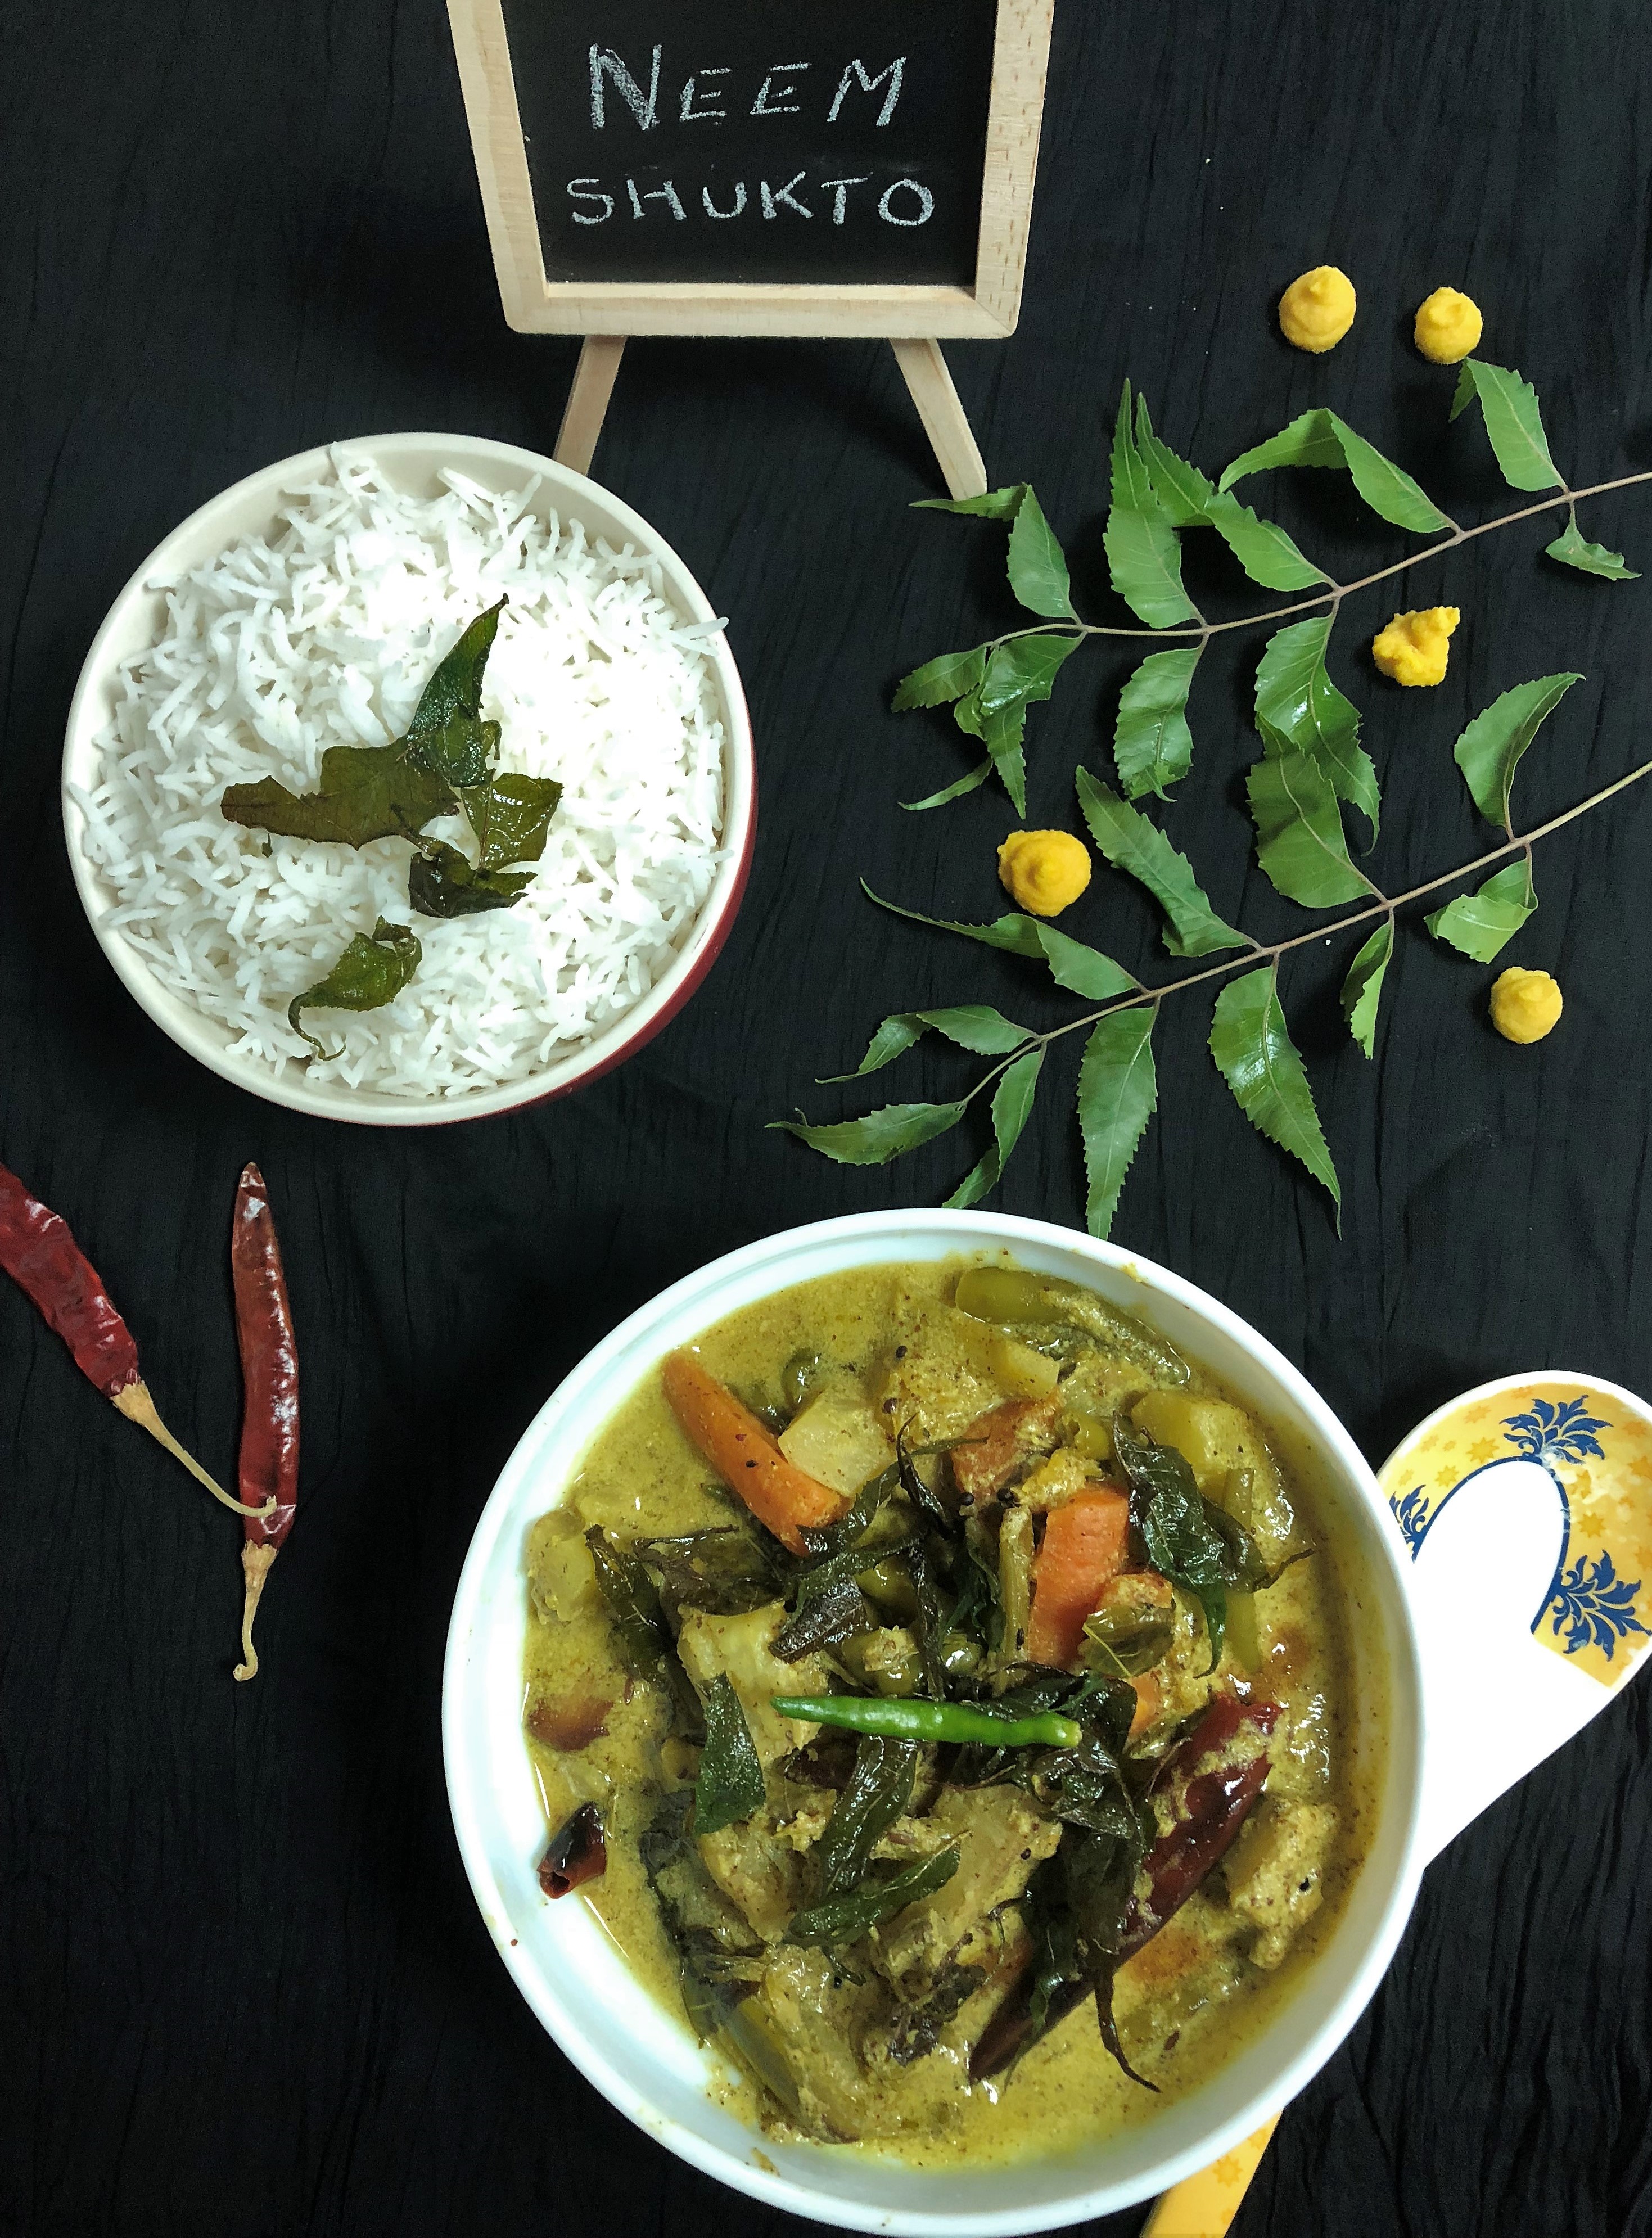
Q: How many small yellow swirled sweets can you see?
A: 5